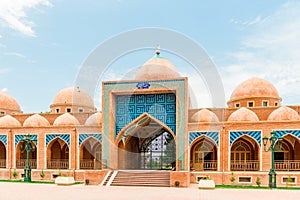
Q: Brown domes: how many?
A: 11